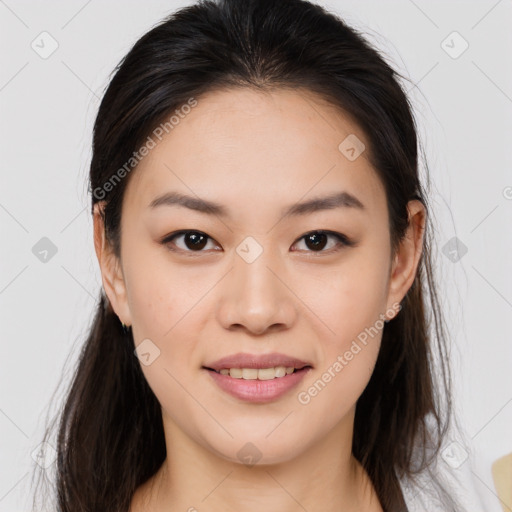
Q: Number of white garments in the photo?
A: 1